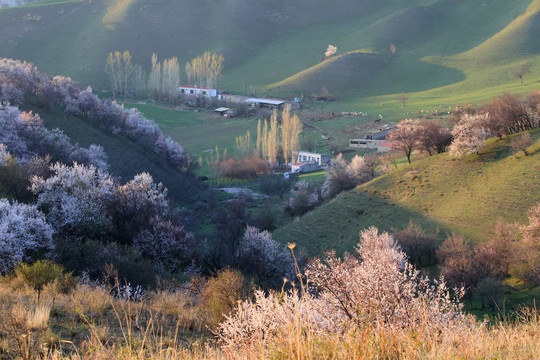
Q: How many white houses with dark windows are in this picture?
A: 2